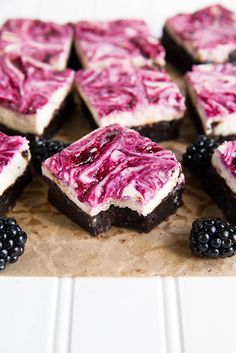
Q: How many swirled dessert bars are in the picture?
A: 9